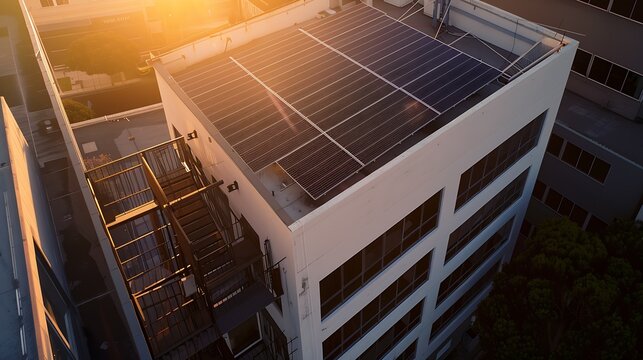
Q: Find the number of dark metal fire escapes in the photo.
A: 1